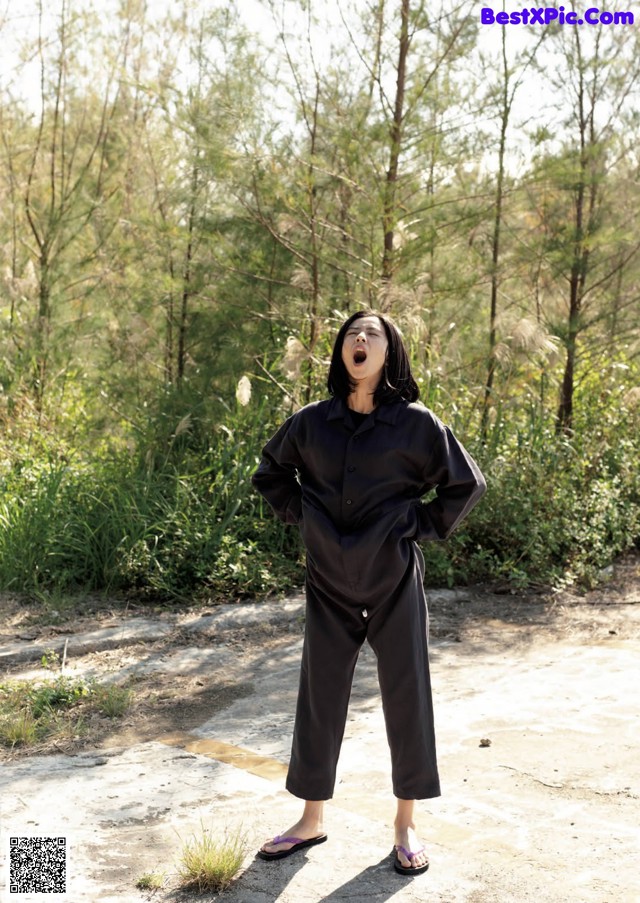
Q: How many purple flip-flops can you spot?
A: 2